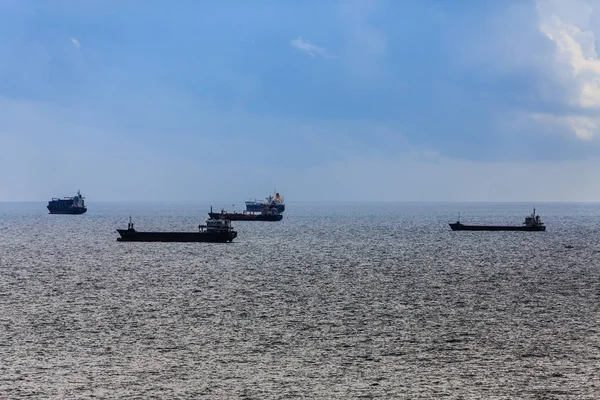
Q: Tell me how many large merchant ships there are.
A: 5